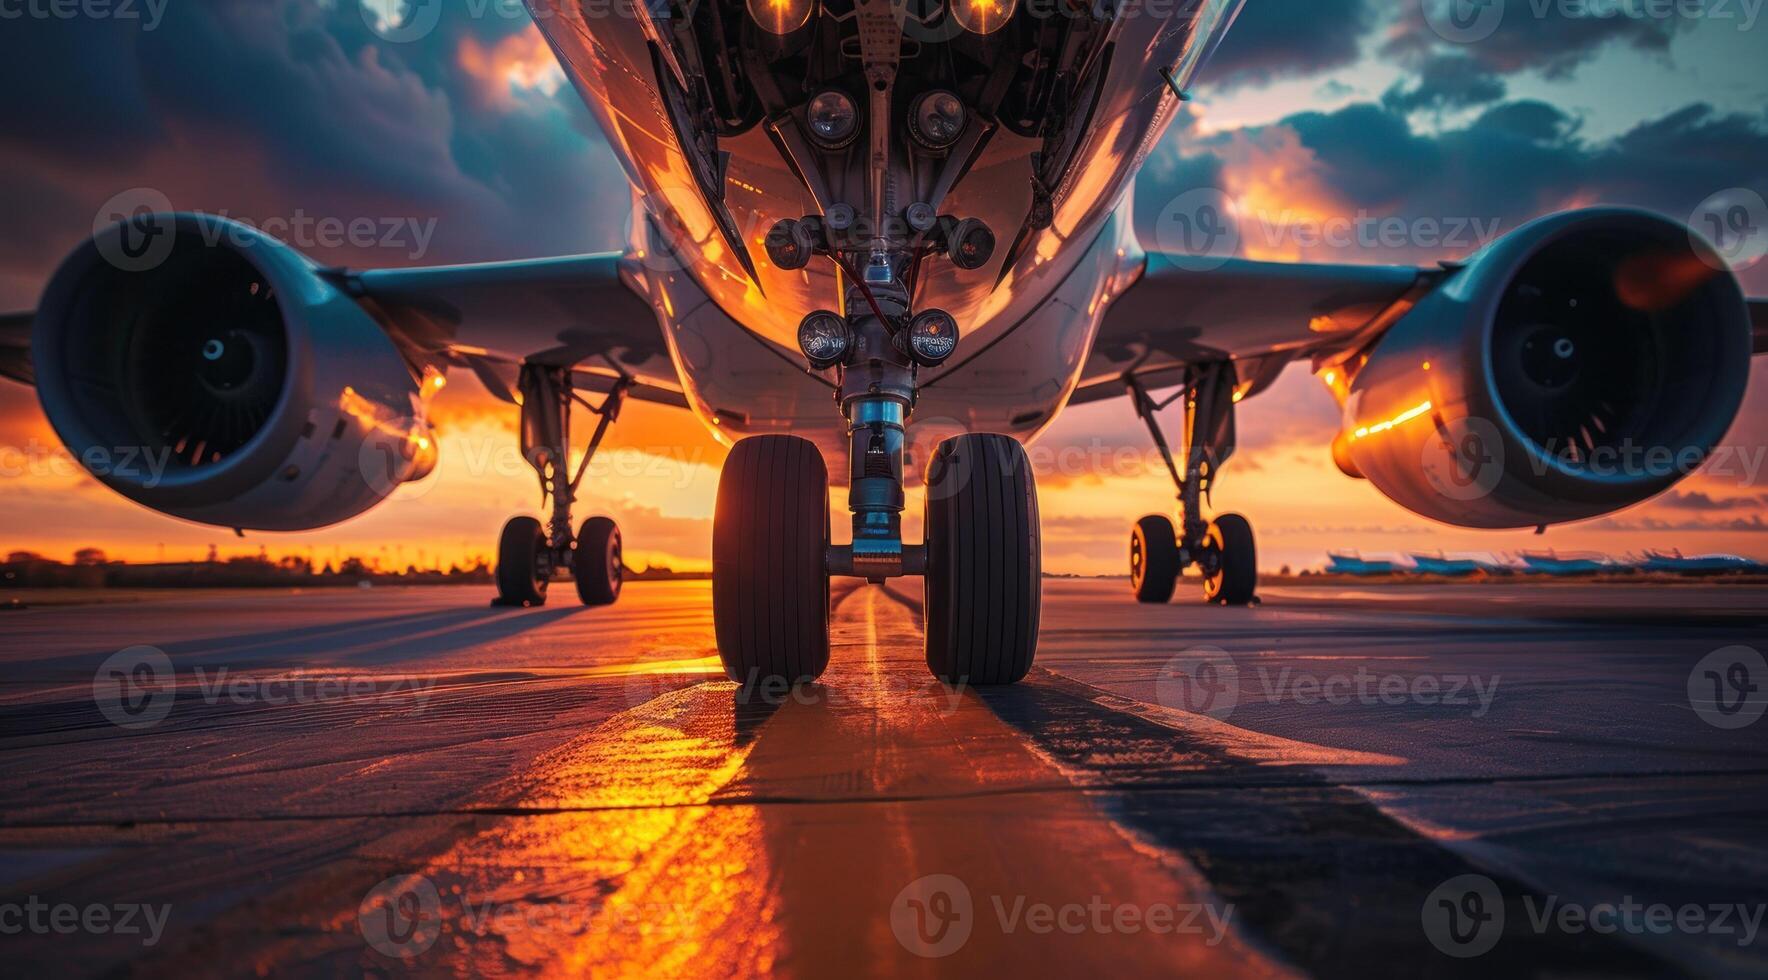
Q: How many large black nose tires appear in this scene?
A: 2